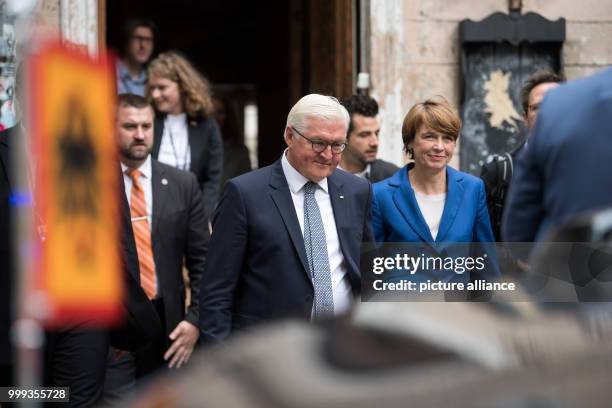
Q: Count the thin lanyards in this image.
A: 1